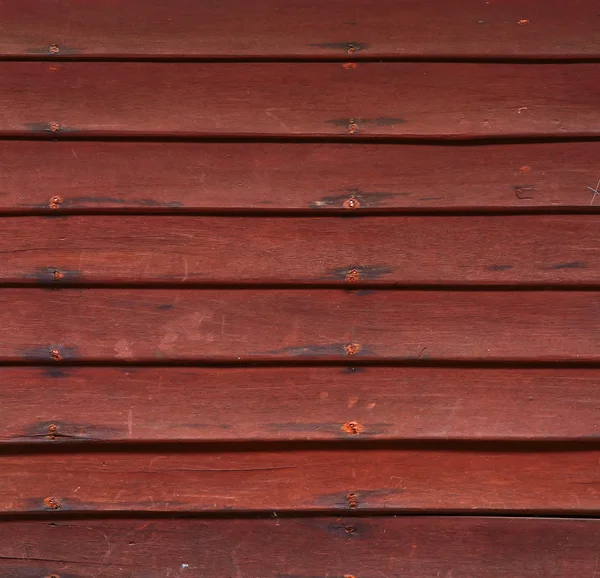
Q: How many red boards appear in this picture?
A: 8